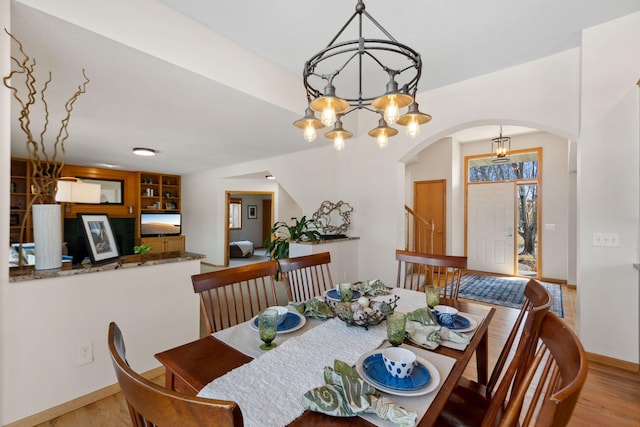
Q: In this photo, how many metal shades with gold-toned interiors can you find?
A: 6